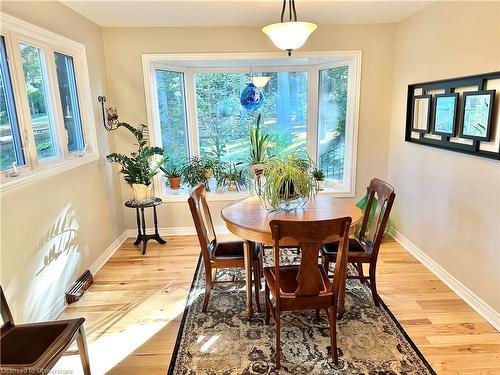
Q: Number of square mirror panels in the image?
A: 3